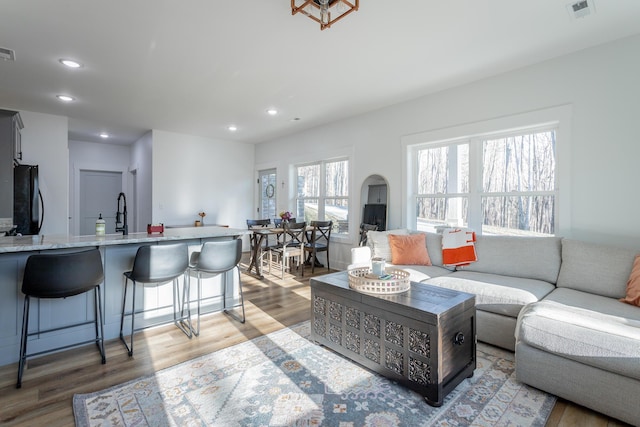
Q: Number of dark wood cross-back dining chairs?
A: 4